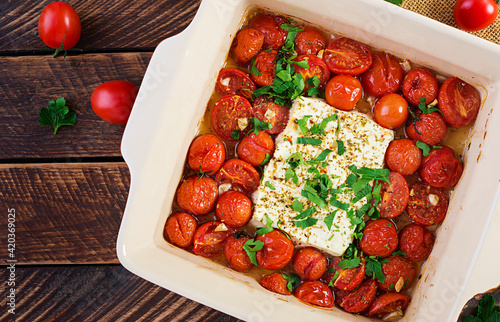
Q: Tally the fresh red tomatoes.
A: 3